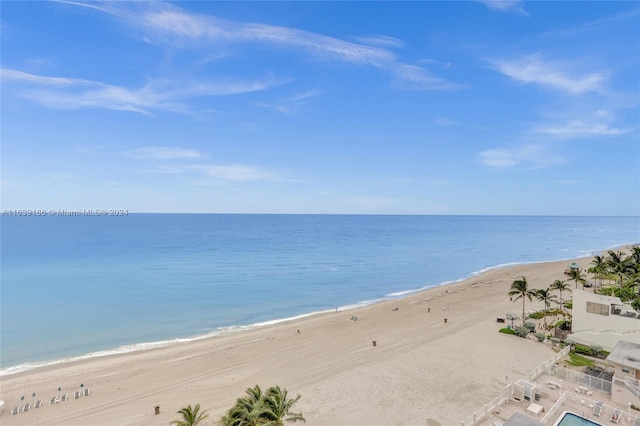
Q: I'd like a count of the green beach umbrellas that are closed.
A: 4